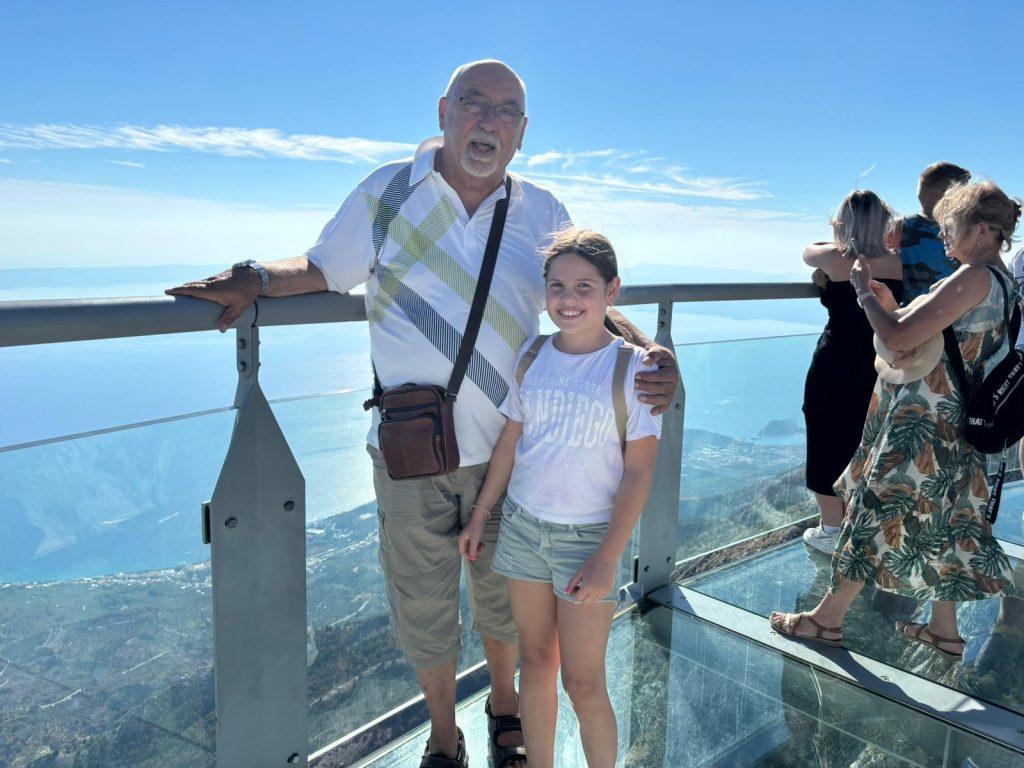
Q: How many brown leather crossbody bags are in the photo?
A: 1